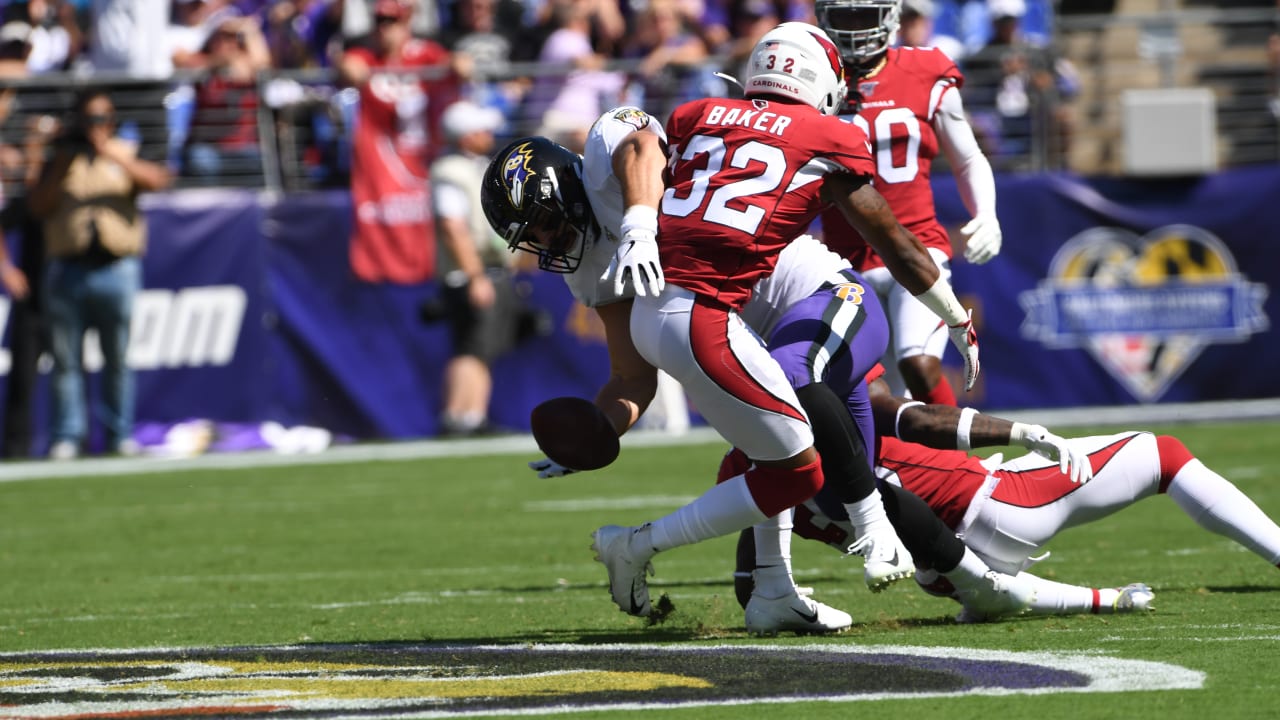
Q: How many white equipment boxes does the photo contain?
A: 1